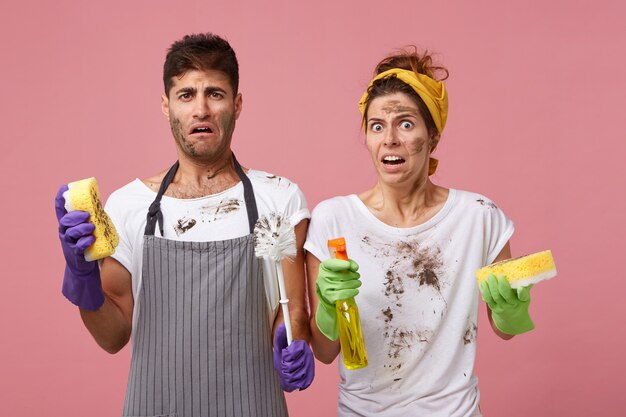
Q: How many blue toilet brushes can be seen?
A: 0